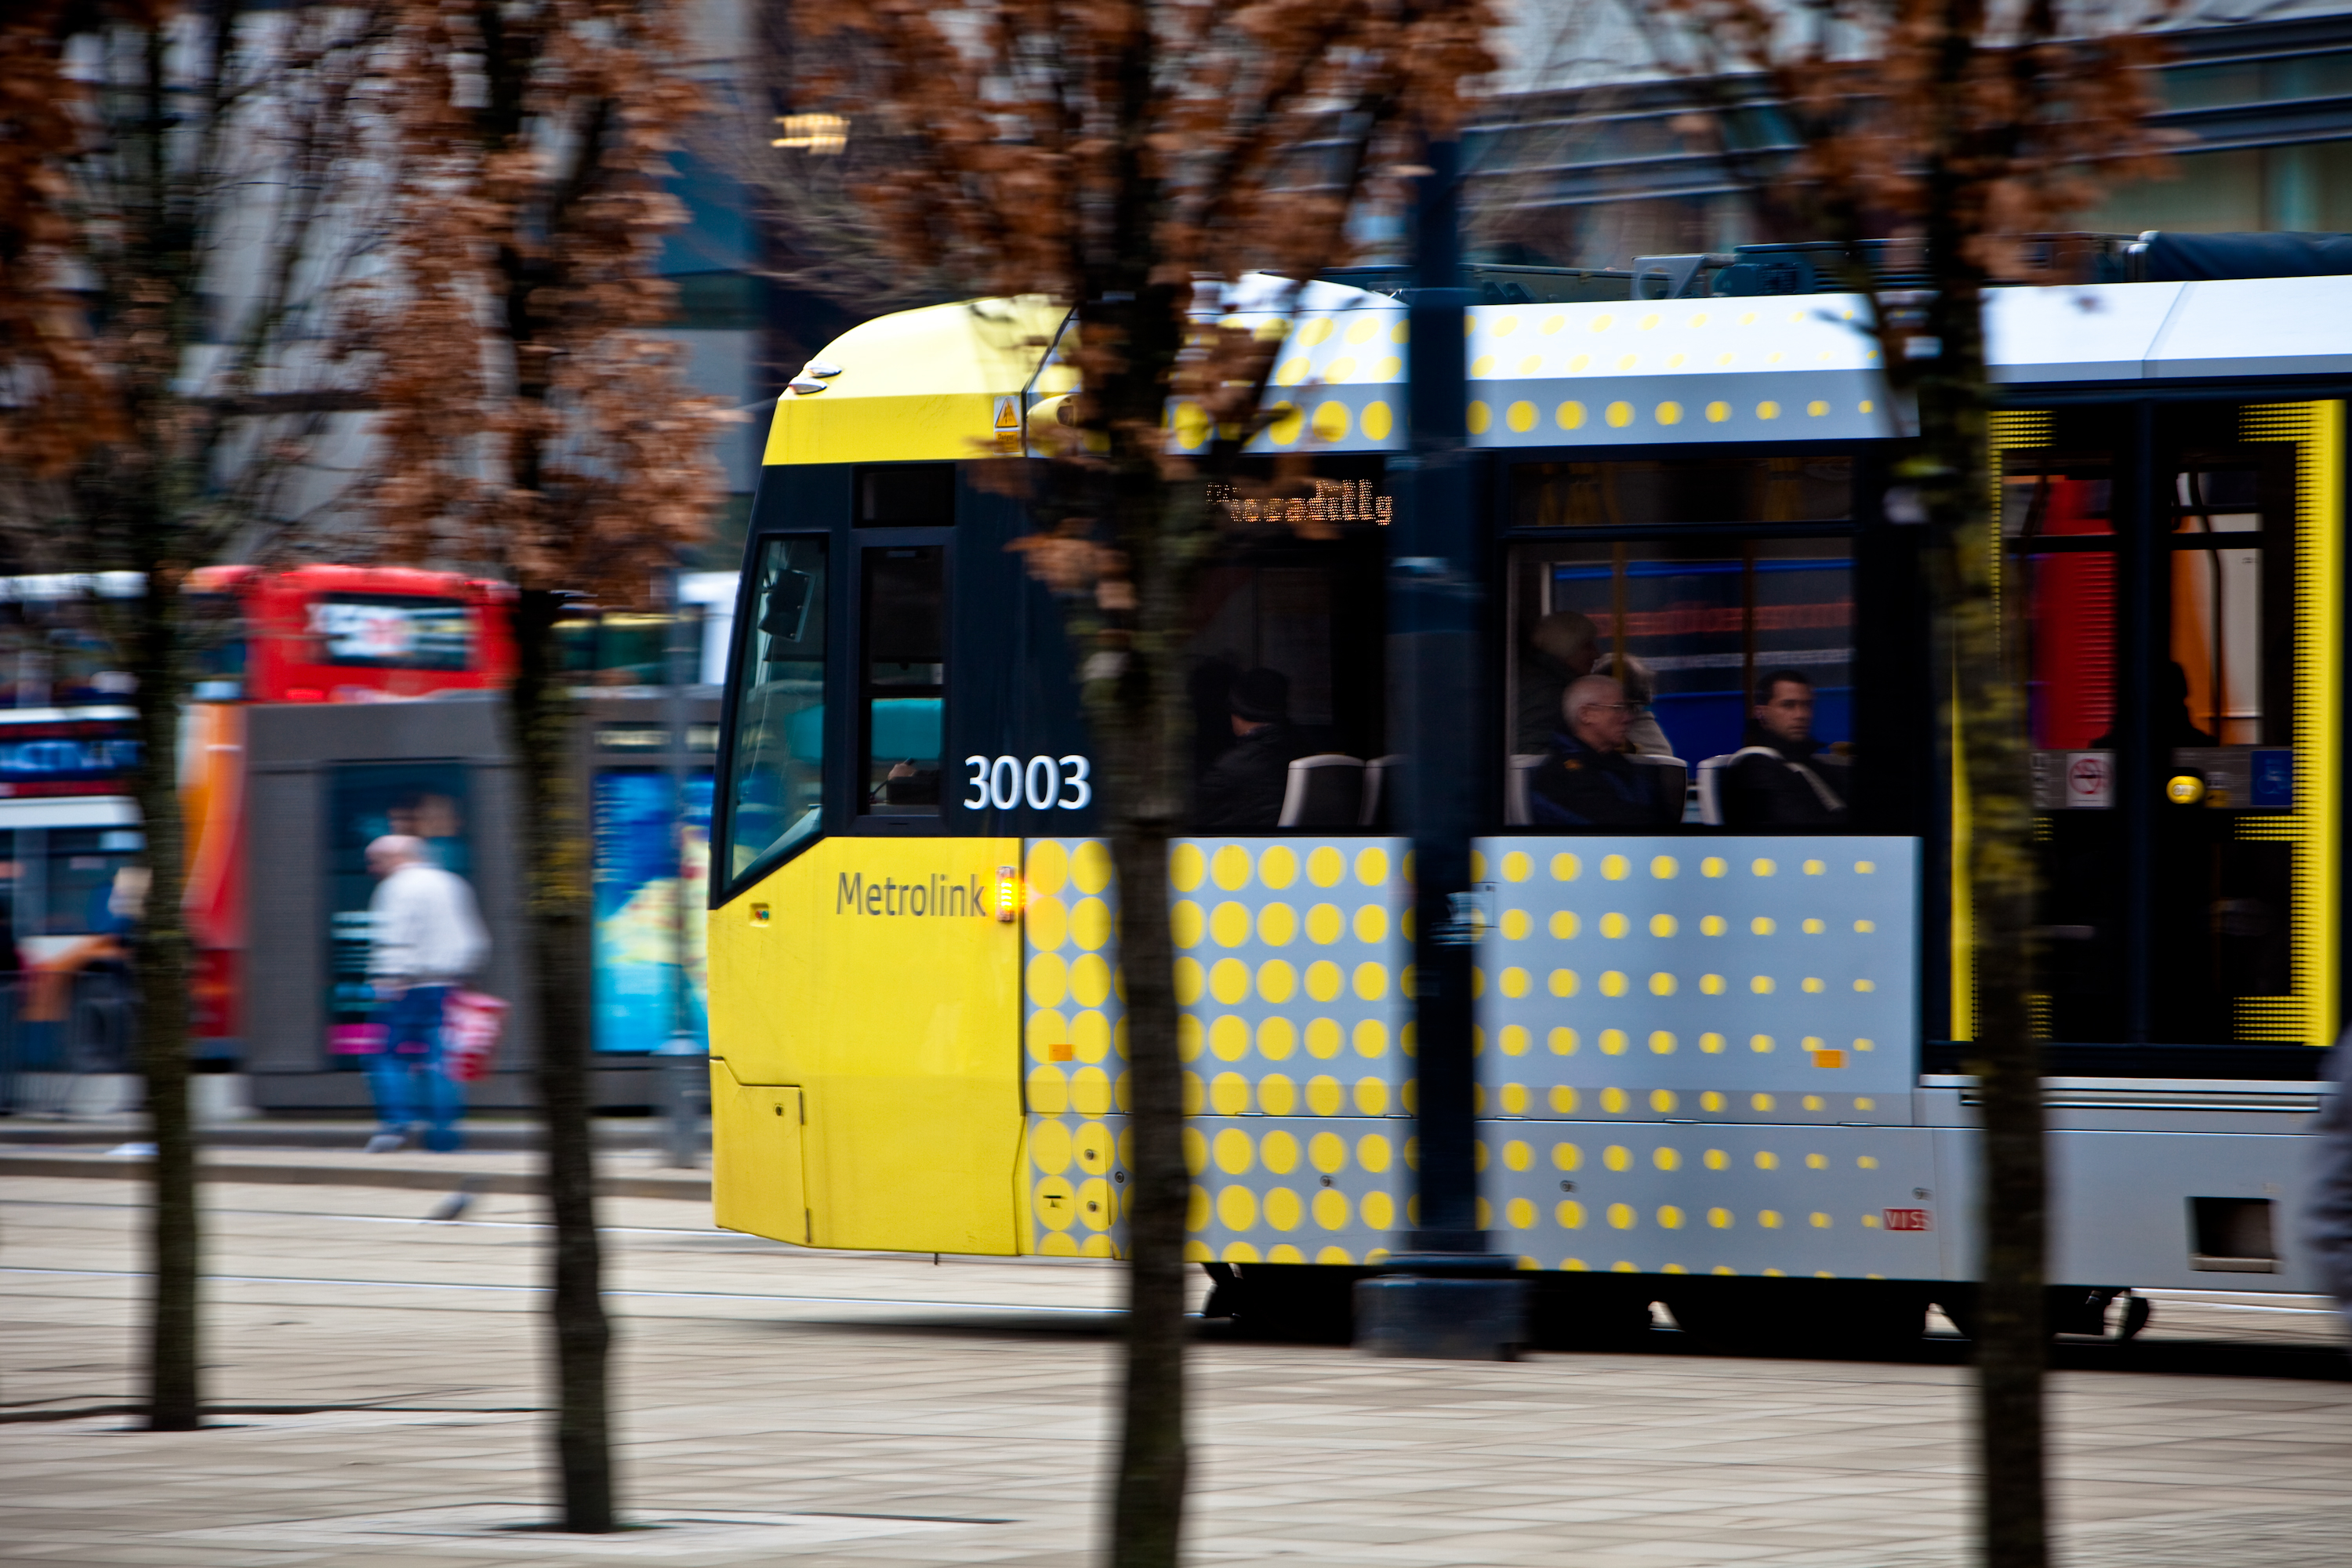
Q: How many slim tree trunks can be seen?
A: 4